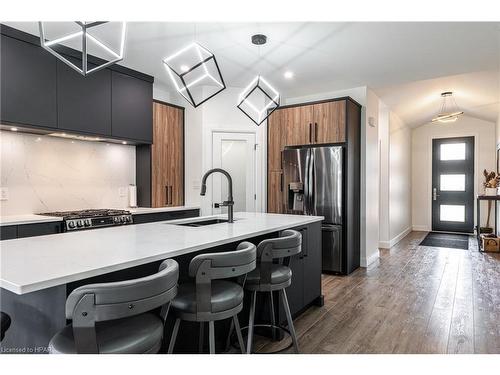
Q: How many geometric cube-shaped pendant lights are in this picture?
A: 3